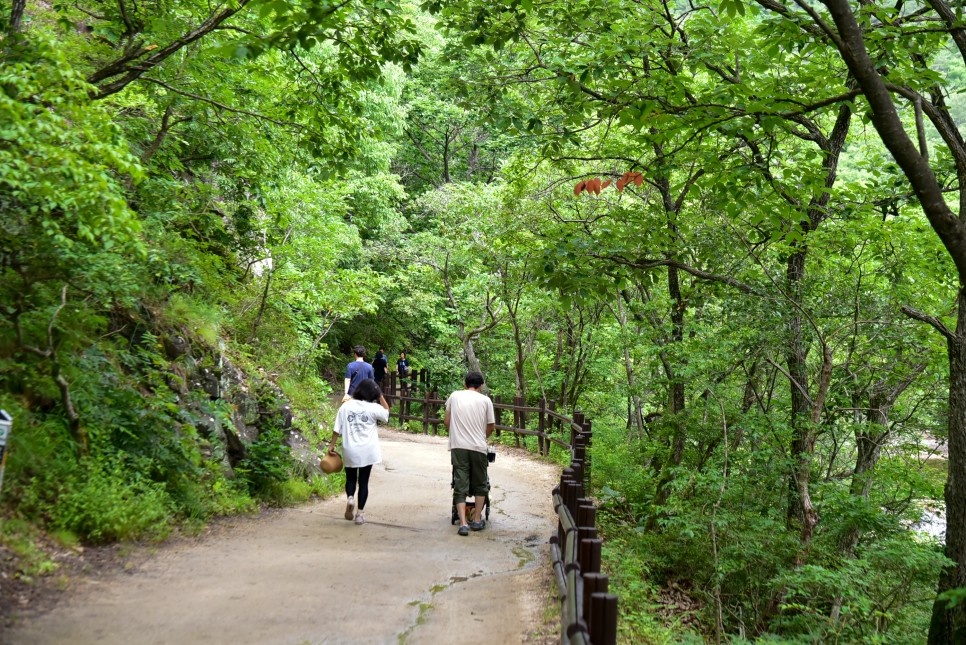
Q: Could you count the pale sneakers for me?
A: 2